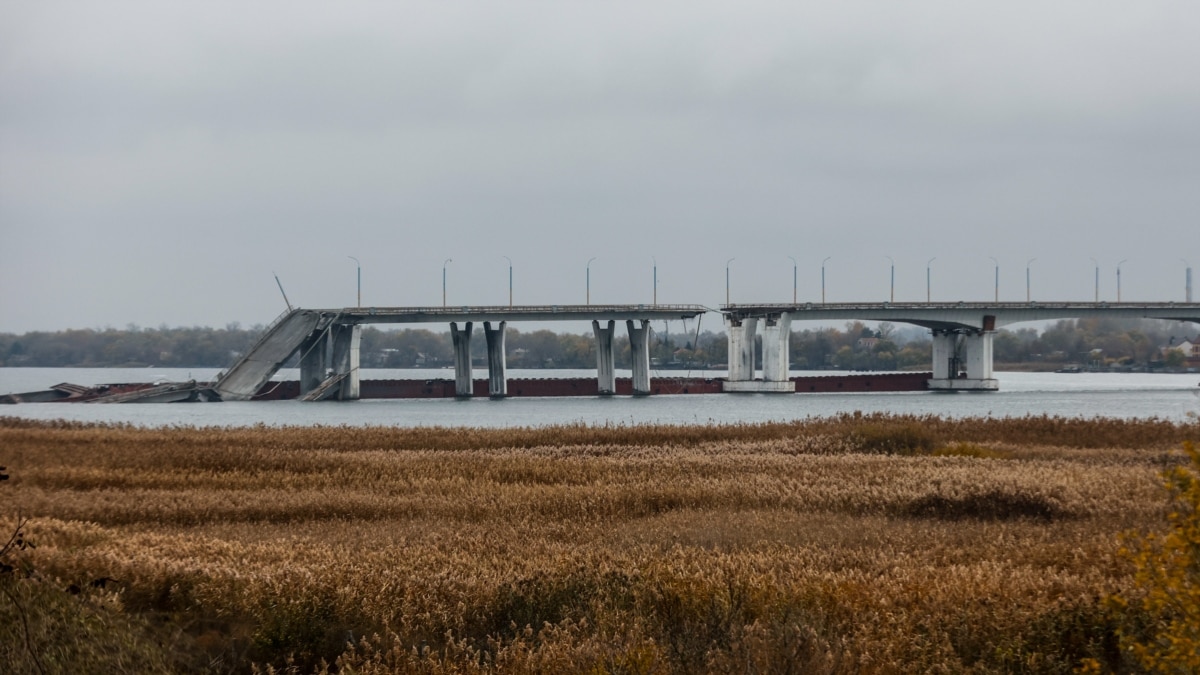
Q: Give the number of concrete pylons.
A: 10